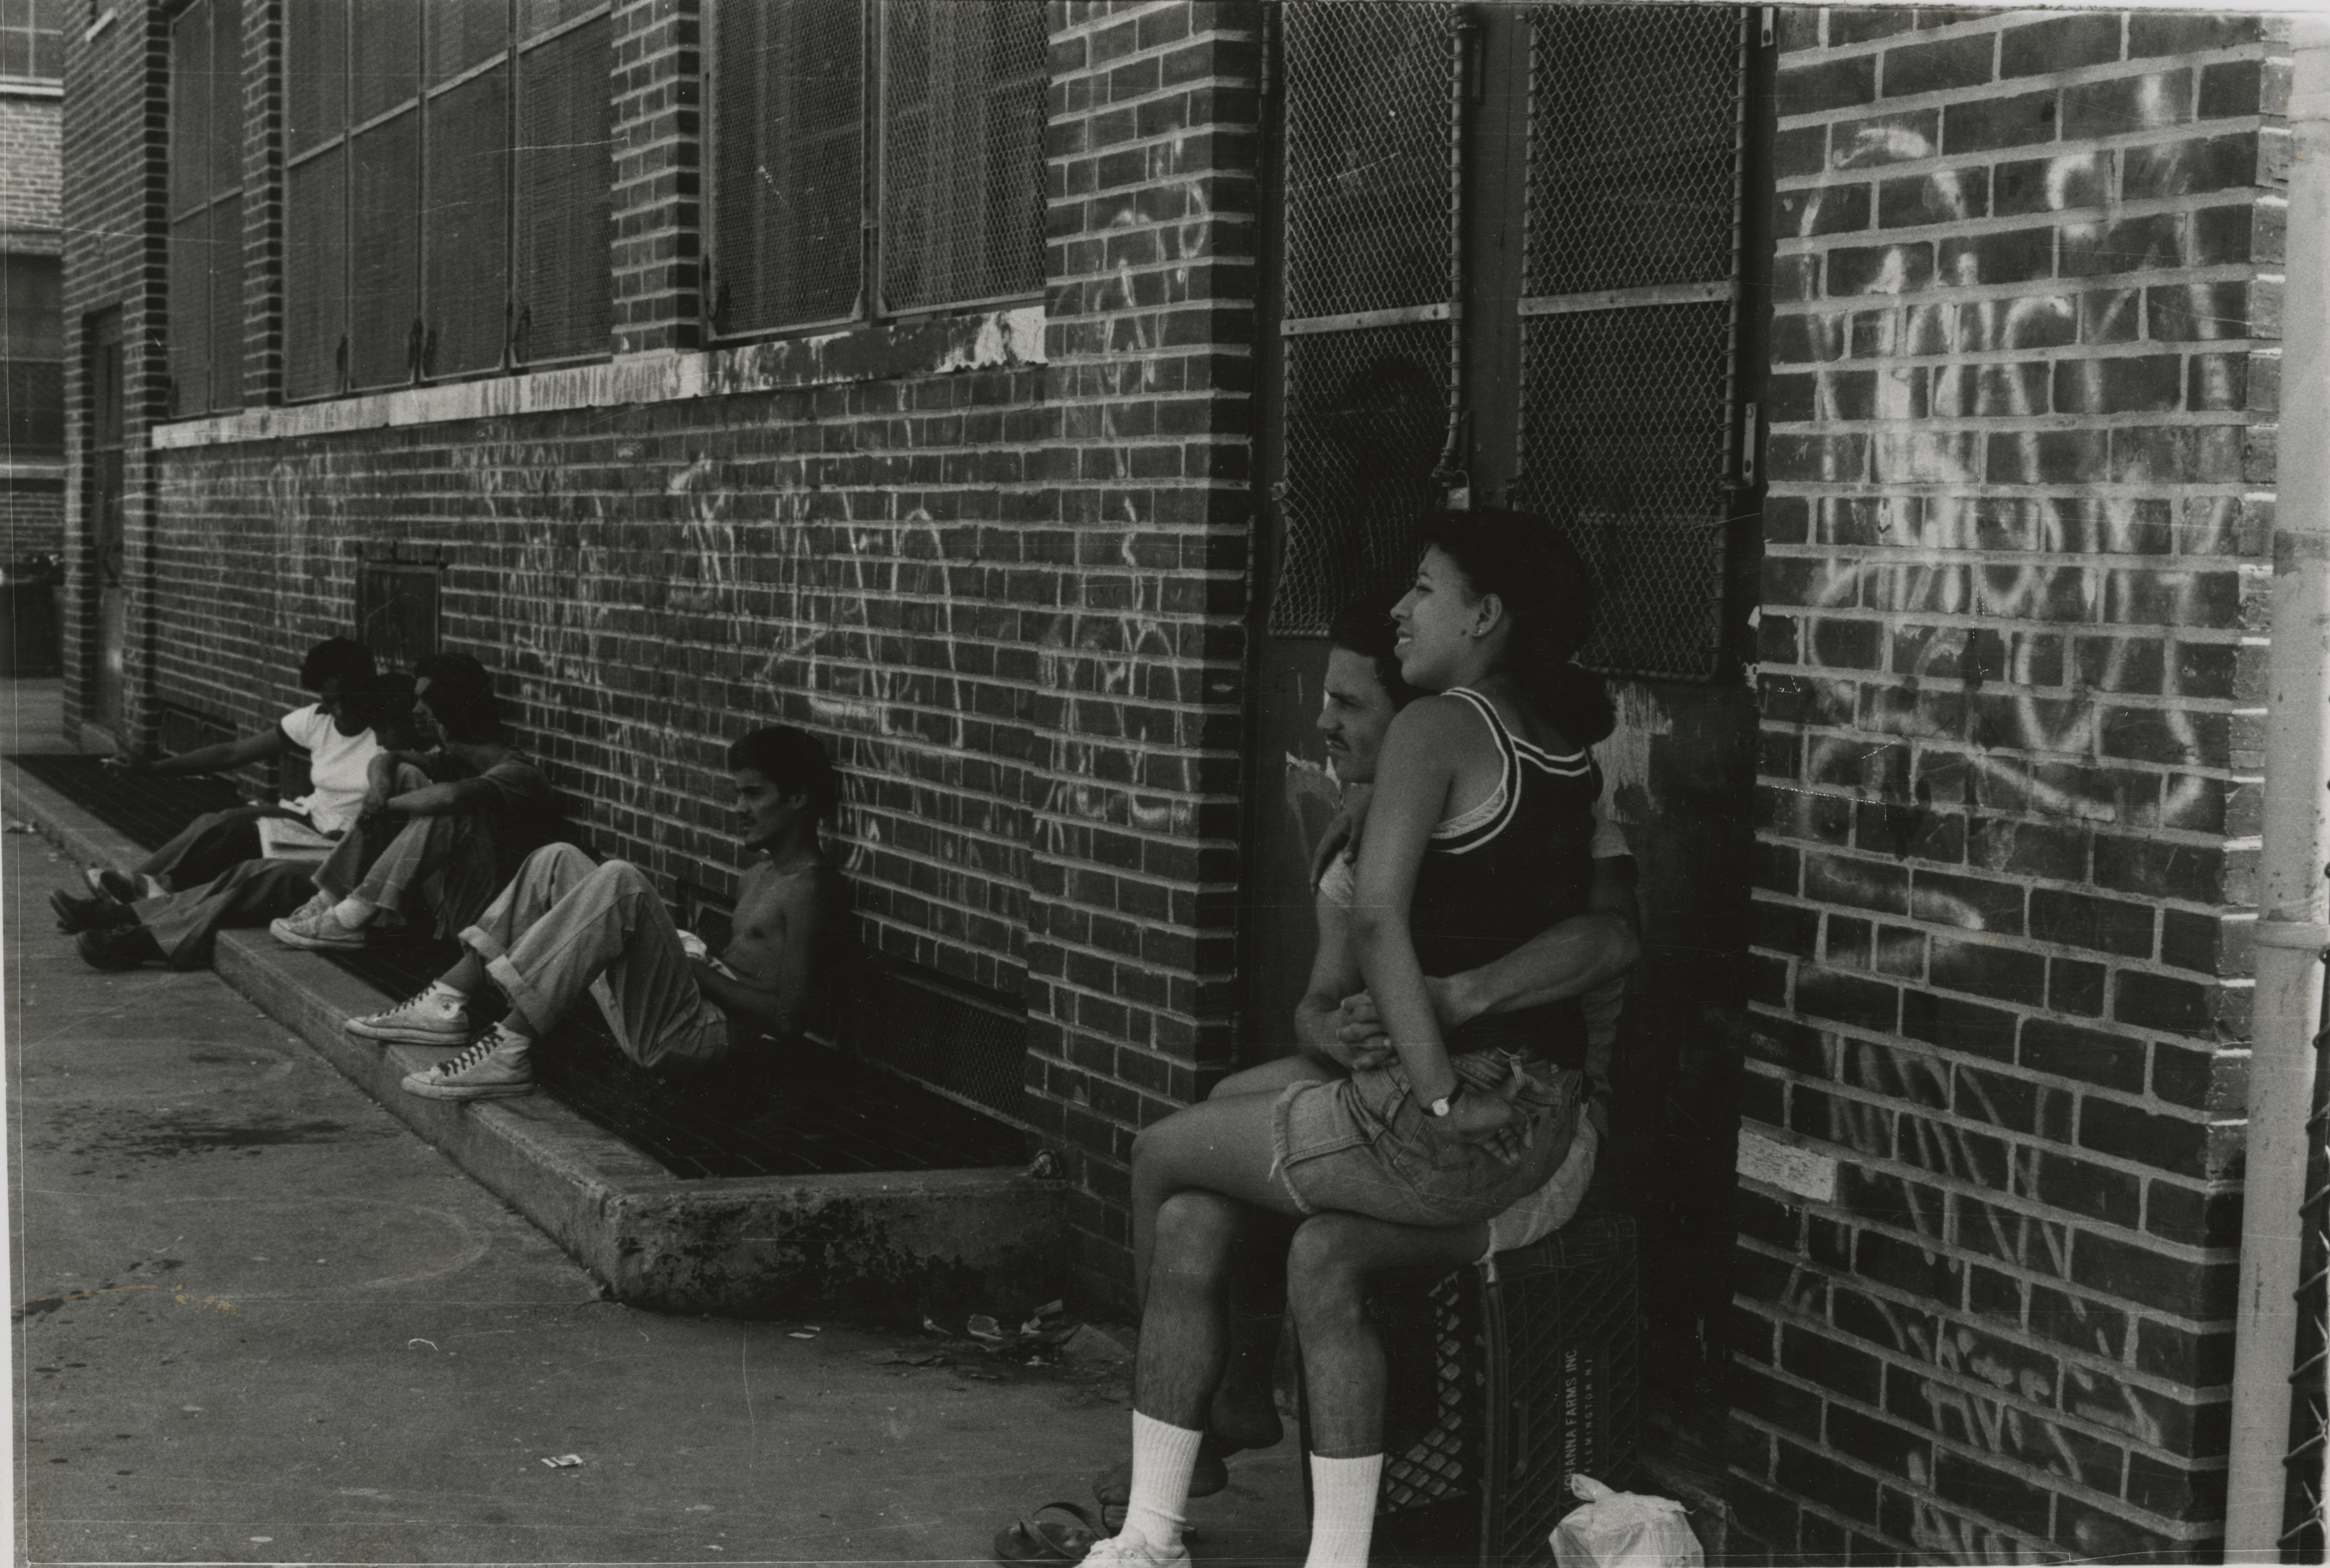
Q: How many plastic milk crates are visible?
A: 1